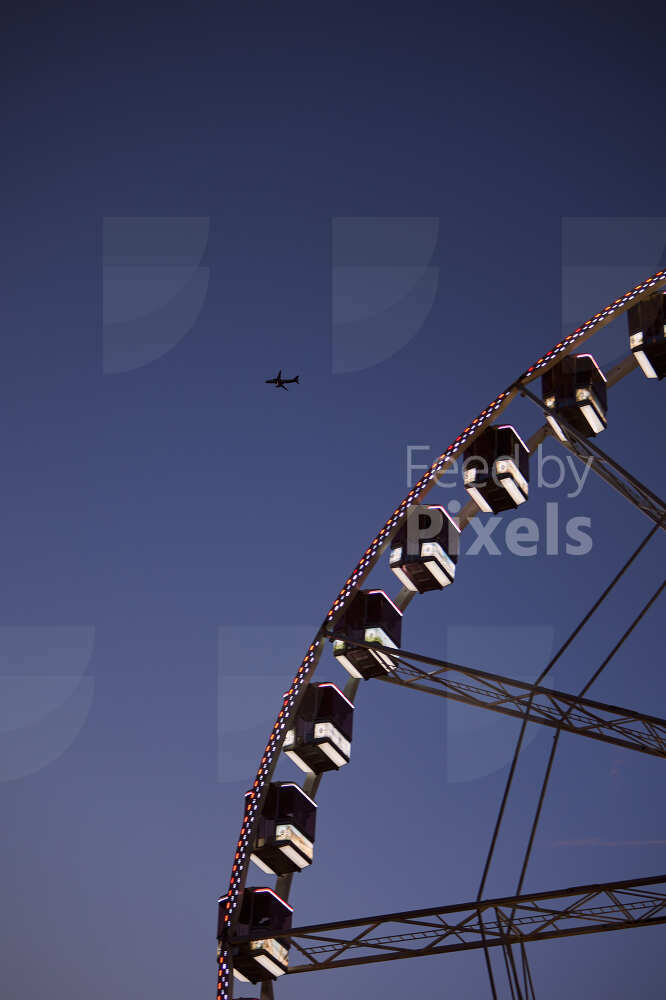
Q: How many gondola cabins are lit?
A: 8